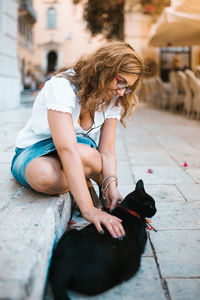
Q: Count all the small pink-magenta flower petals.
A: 2